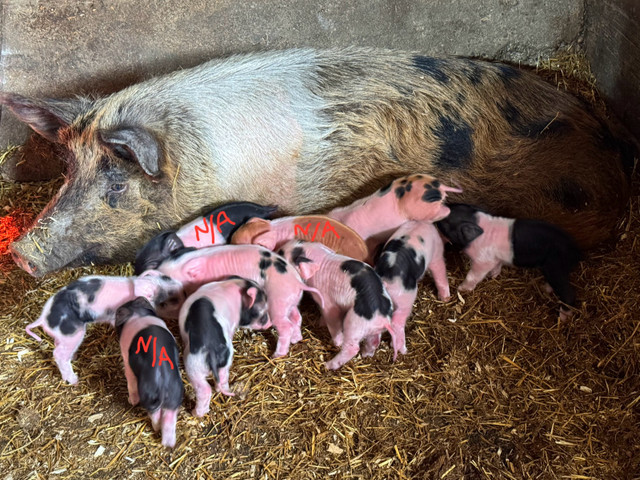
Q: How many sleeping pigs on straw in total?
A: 0